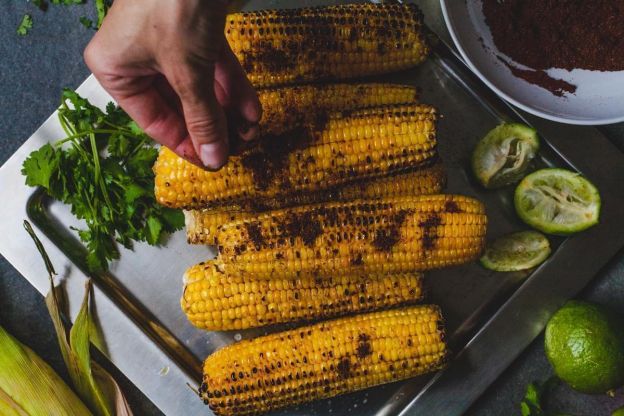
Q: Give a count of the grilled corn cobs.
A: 7